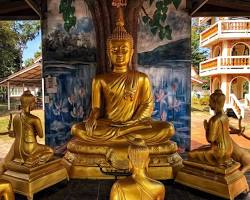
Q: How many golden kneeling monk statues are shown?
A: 3